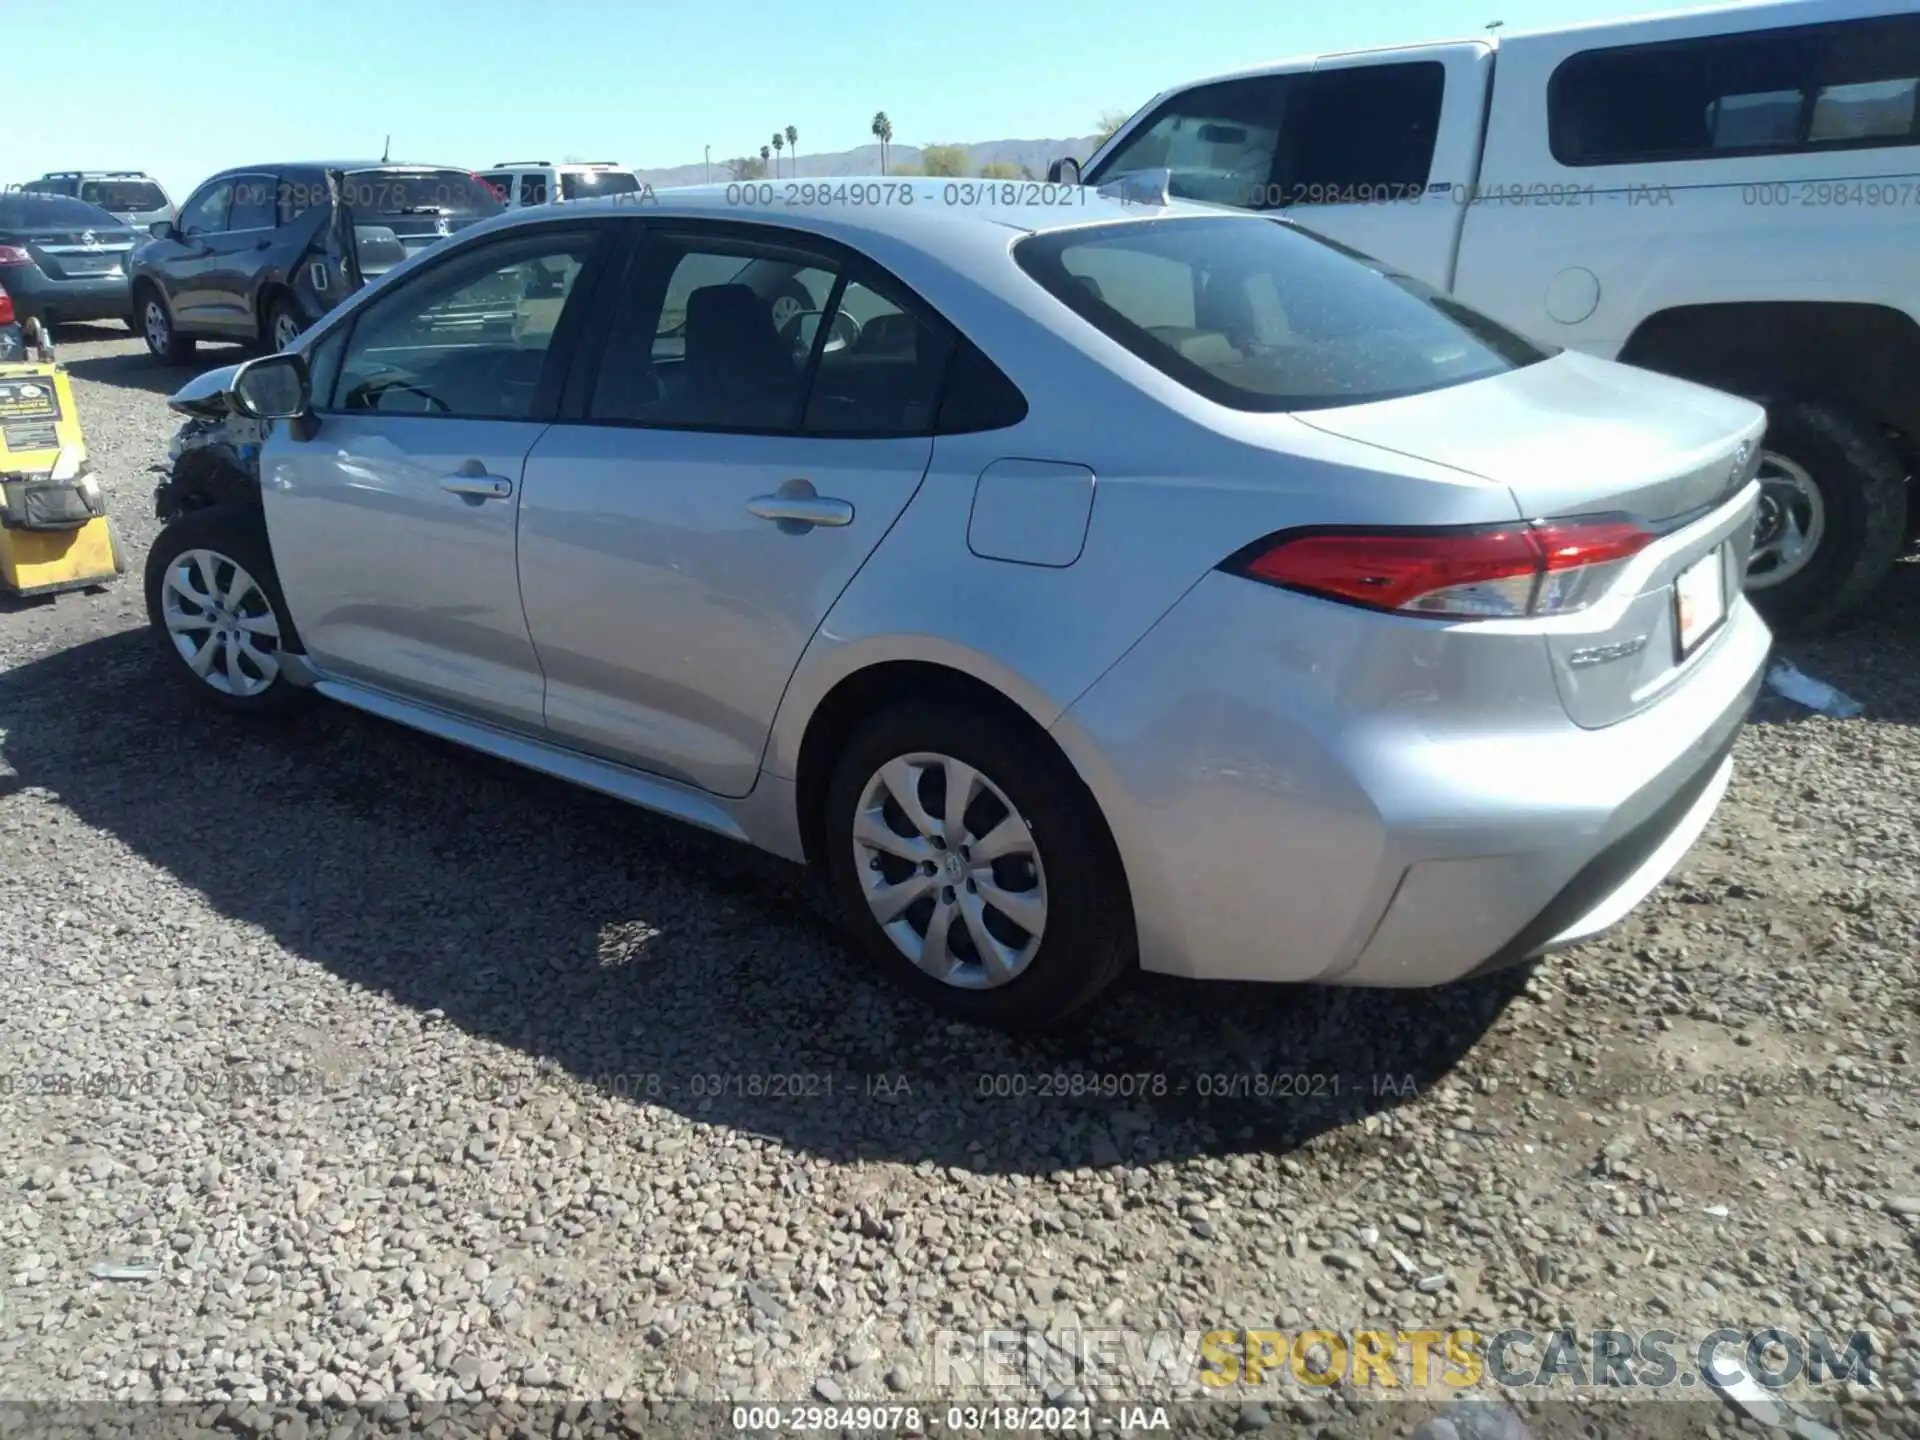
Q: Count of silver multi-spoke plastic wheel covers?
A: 2